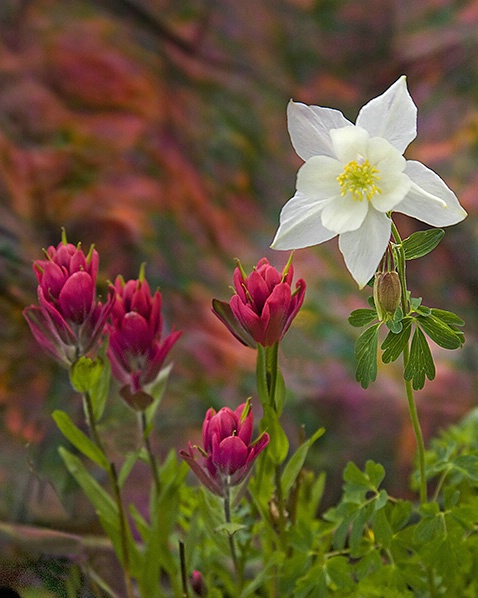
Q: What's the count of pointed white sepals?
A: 5